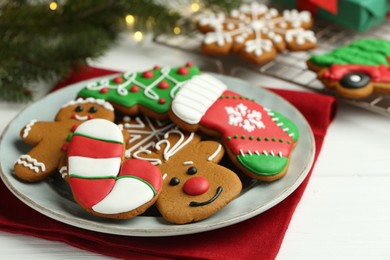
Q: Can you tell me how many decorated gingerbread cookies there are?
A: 8